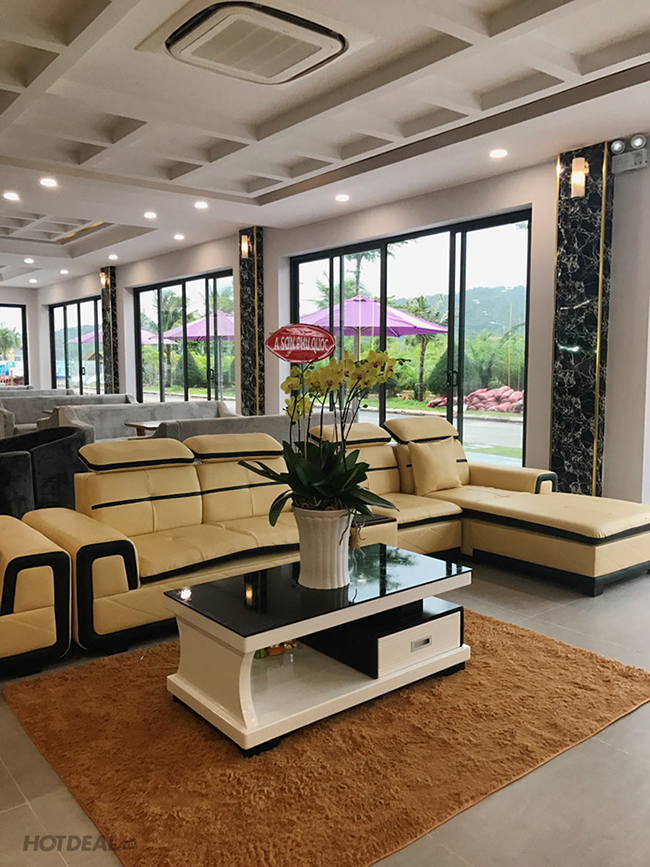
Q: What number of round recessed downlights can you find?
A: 11